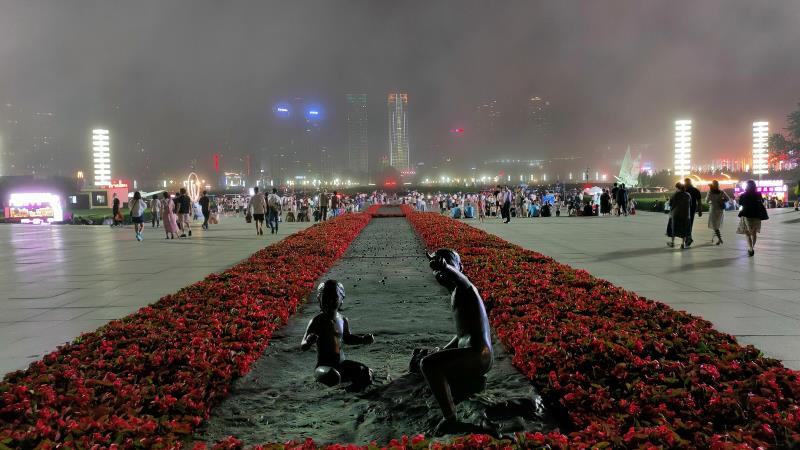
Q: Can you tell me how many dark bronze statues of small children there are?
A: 2